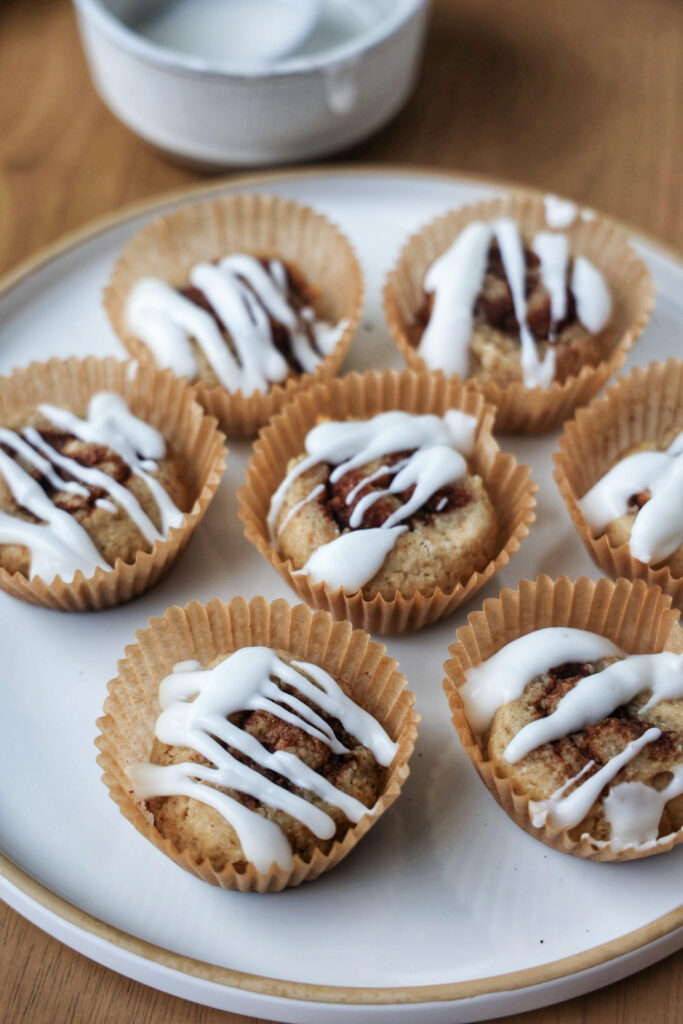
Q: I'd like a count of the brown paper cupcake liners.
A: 7